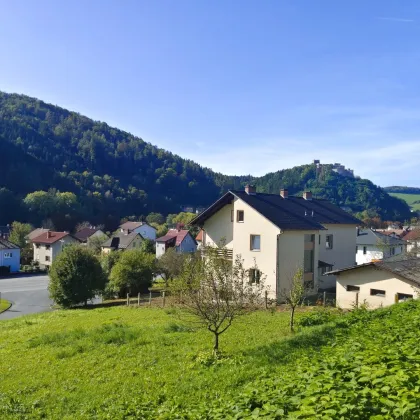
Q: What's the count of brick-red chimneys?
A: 3